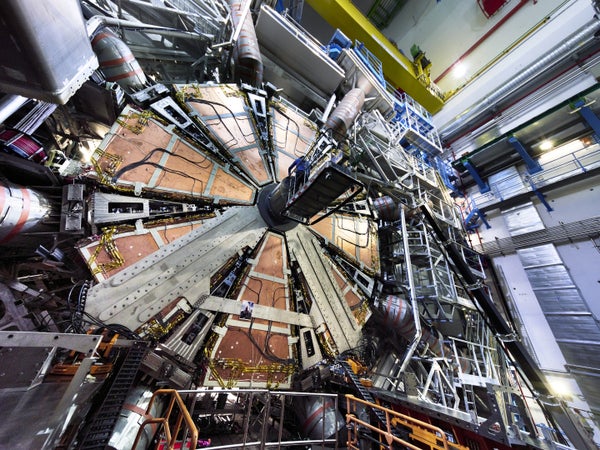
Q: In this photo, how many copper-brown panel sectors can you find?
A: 7